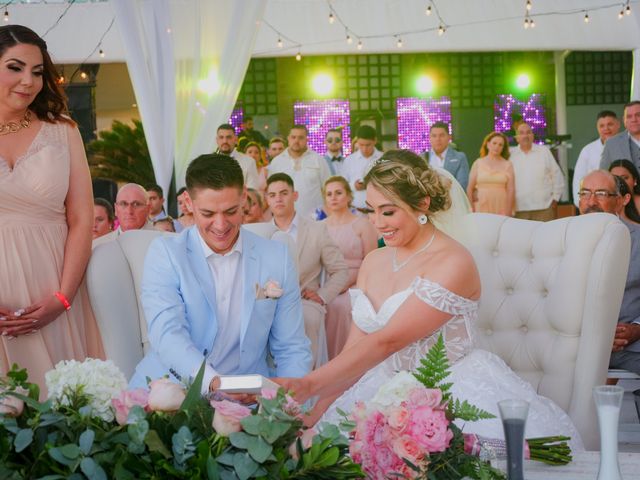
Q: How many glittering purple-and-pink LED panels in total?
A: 4